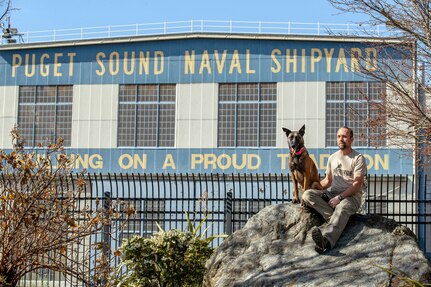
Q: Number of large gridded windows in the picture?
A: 4